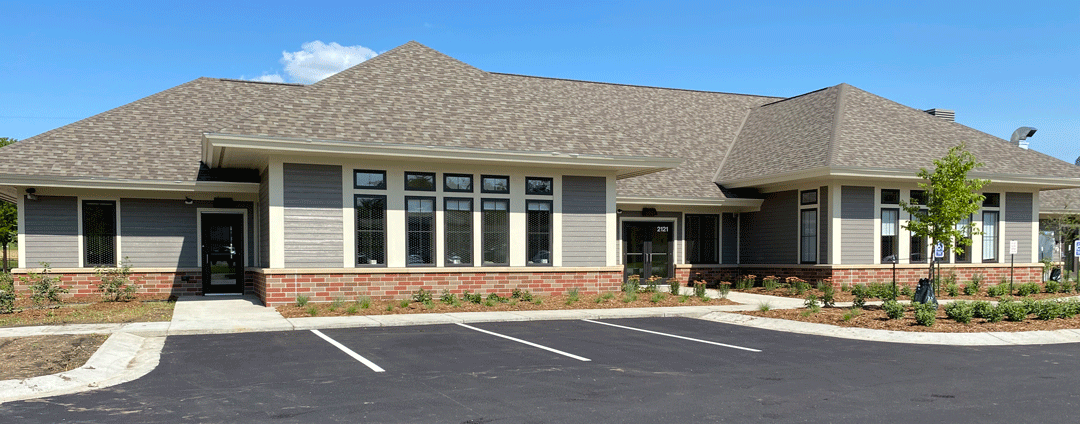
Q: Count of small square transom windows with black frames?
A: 9